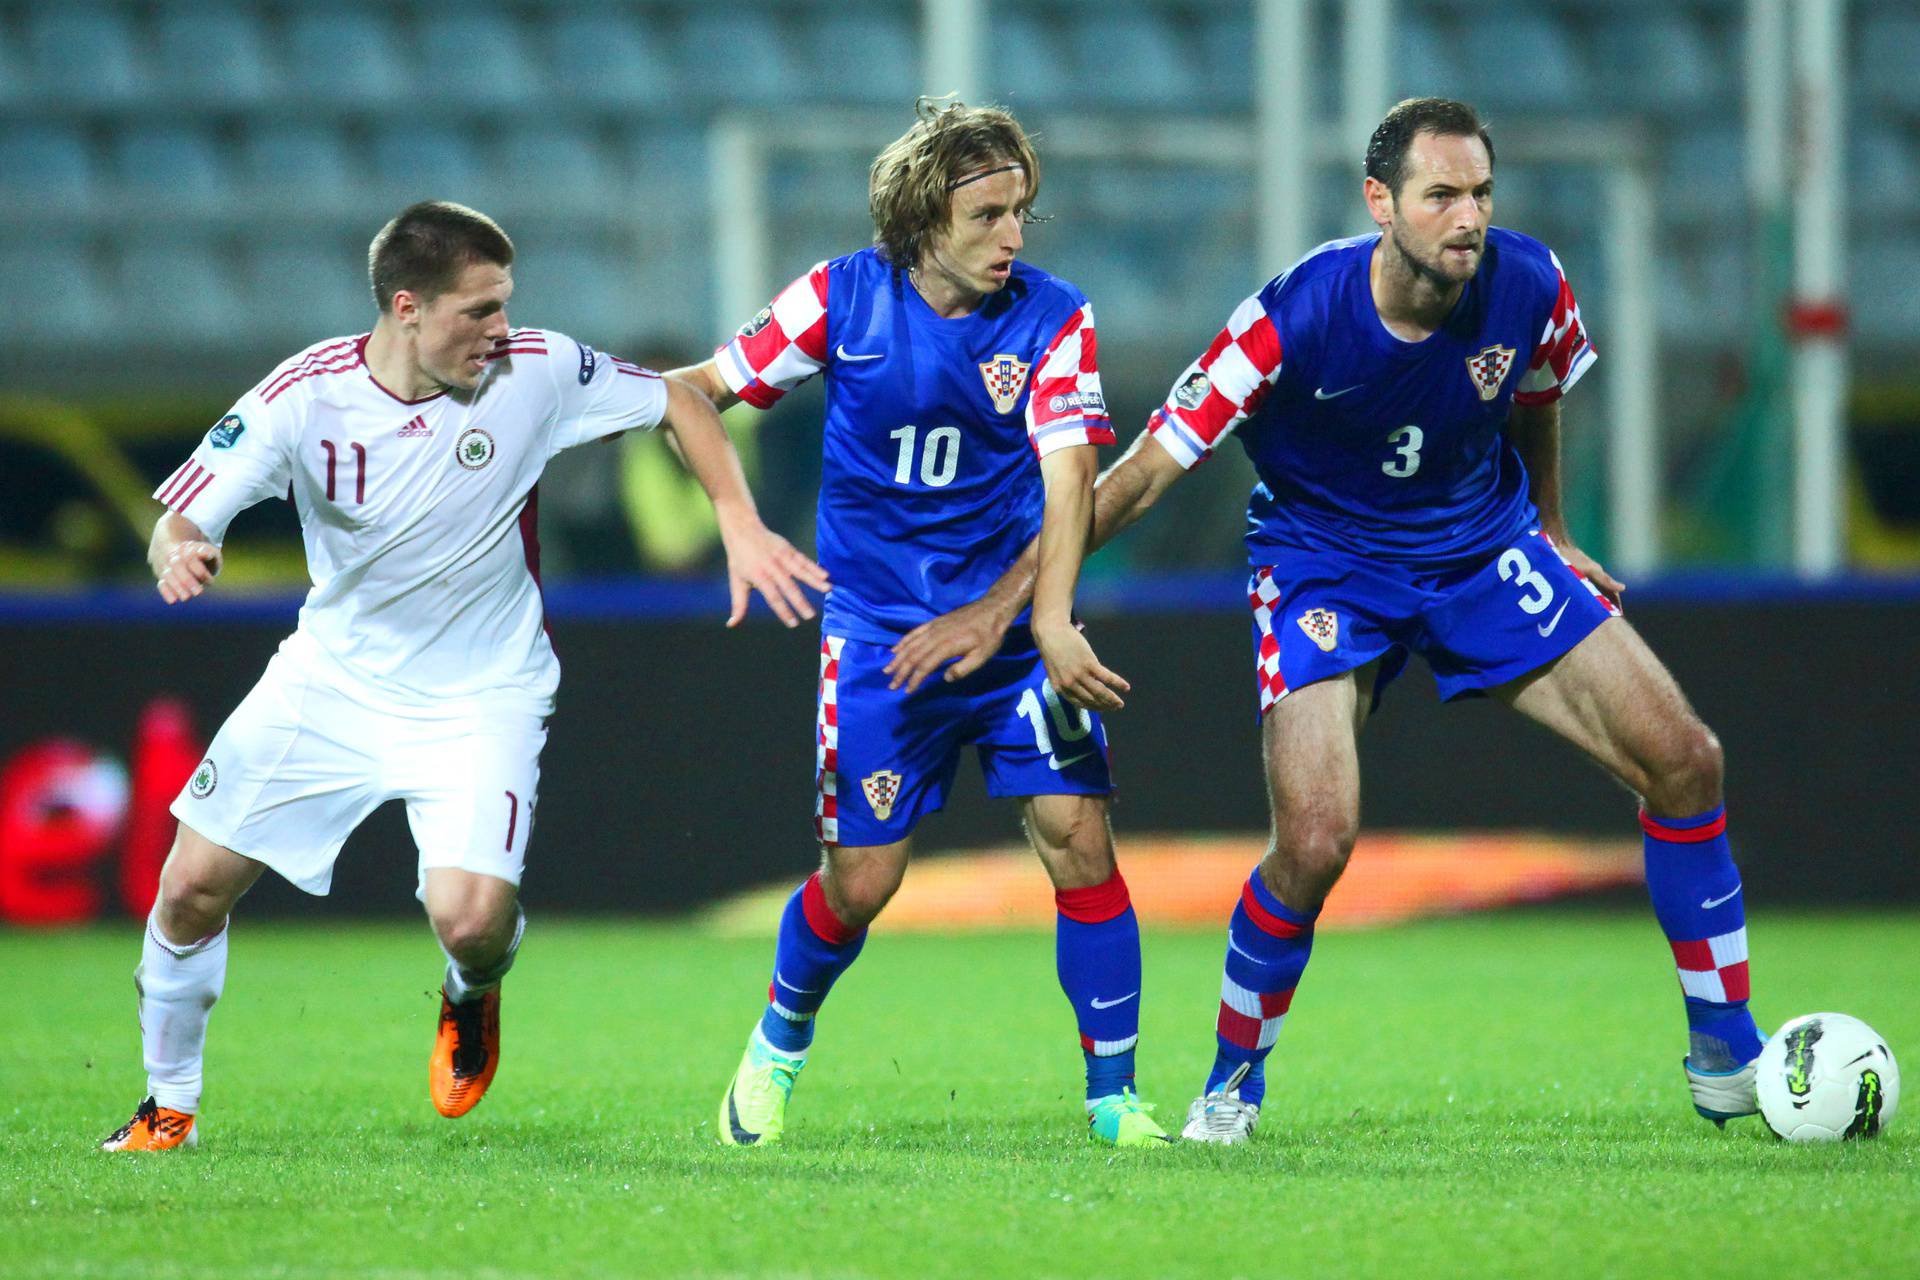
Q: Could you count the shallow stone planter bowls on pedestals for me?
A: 0